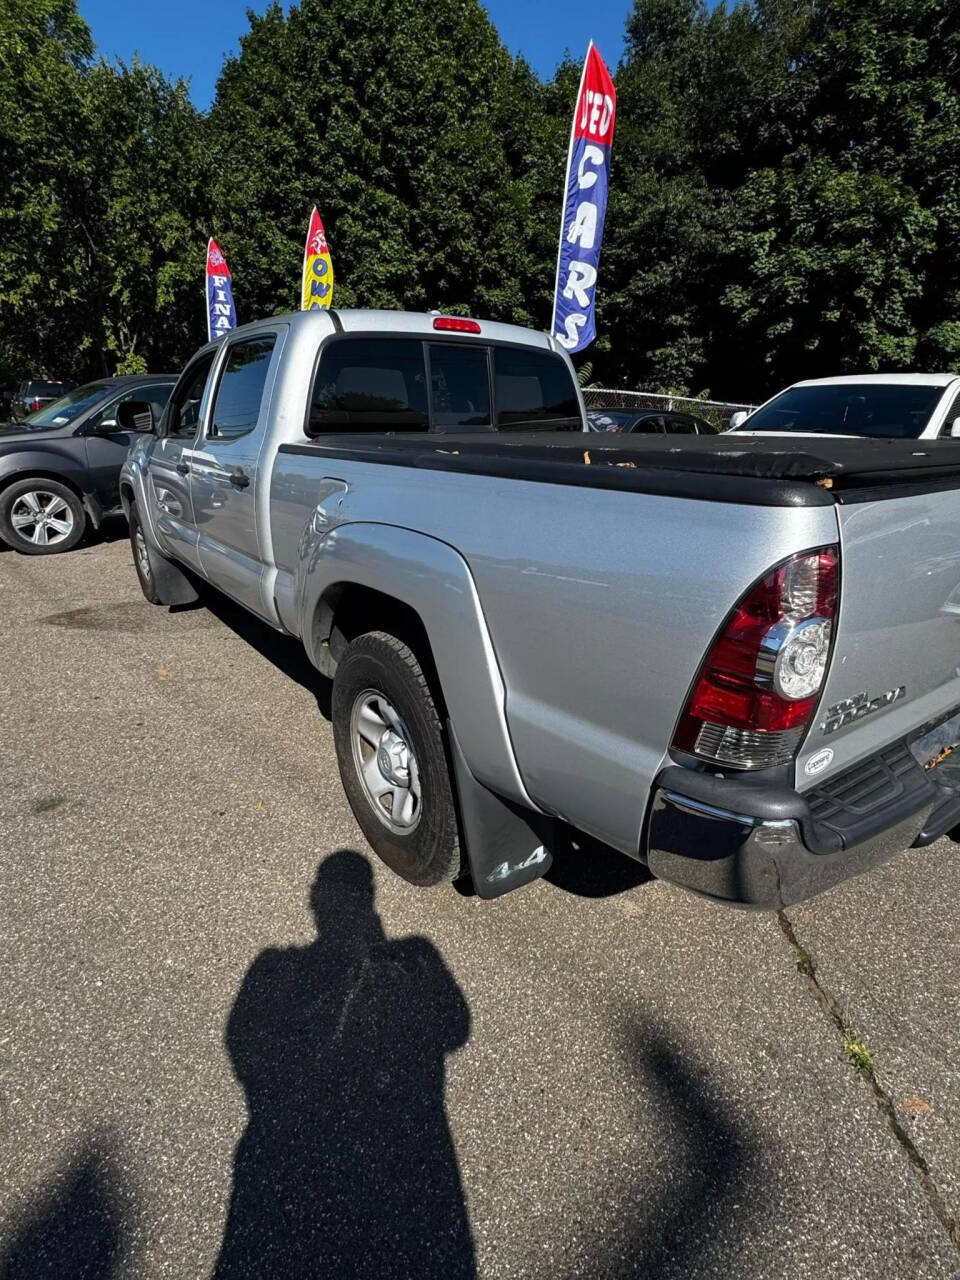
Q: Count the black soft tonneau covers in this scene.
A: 1